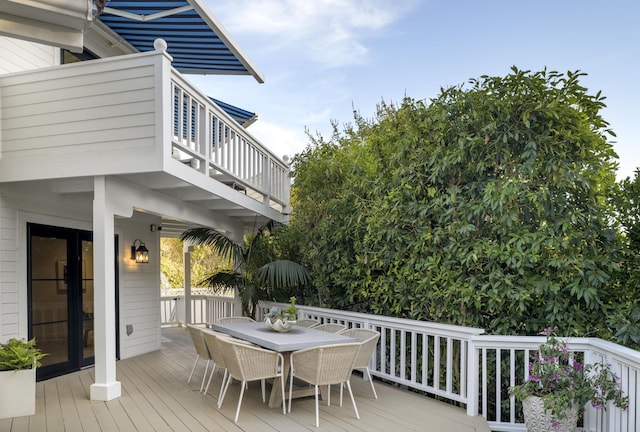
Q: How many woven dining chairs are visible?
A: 8